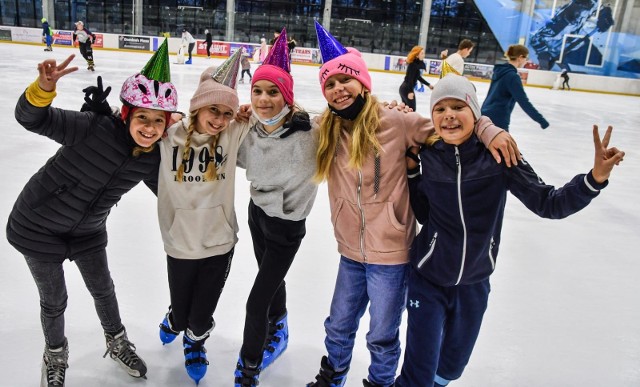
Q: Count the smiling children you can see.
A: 5